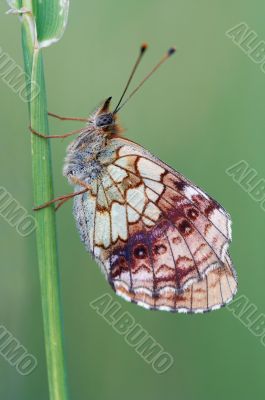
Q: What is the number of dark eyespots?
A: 4